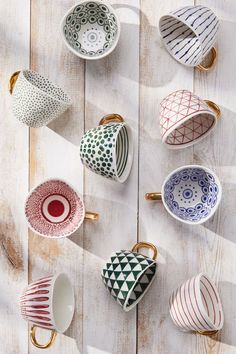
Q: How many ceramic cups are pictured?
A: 10